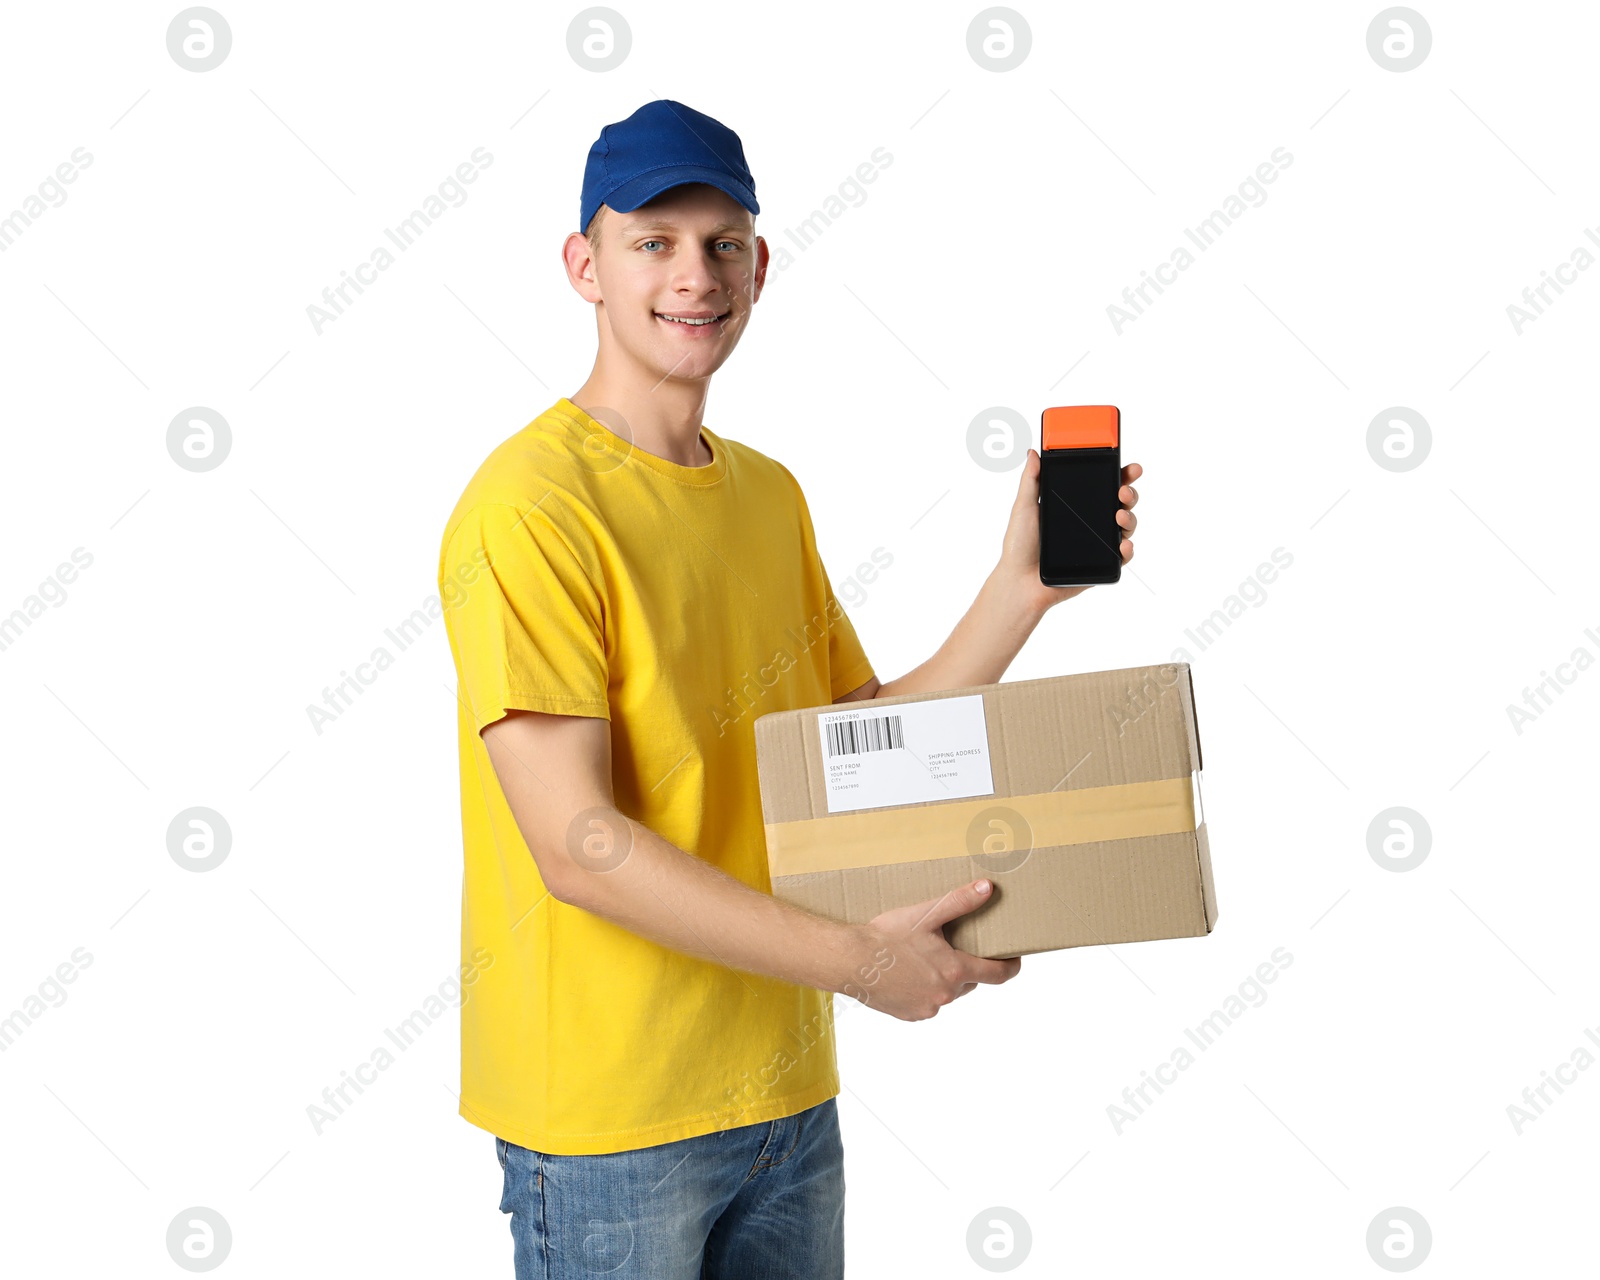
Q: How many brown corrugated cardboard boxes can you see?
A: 1